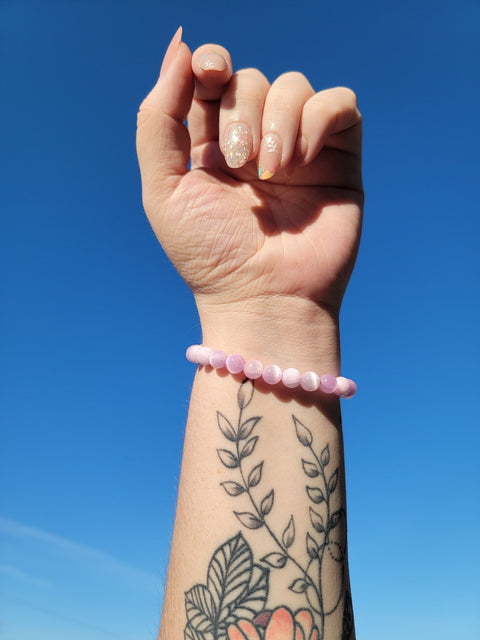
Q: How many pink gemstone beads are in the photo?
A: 11